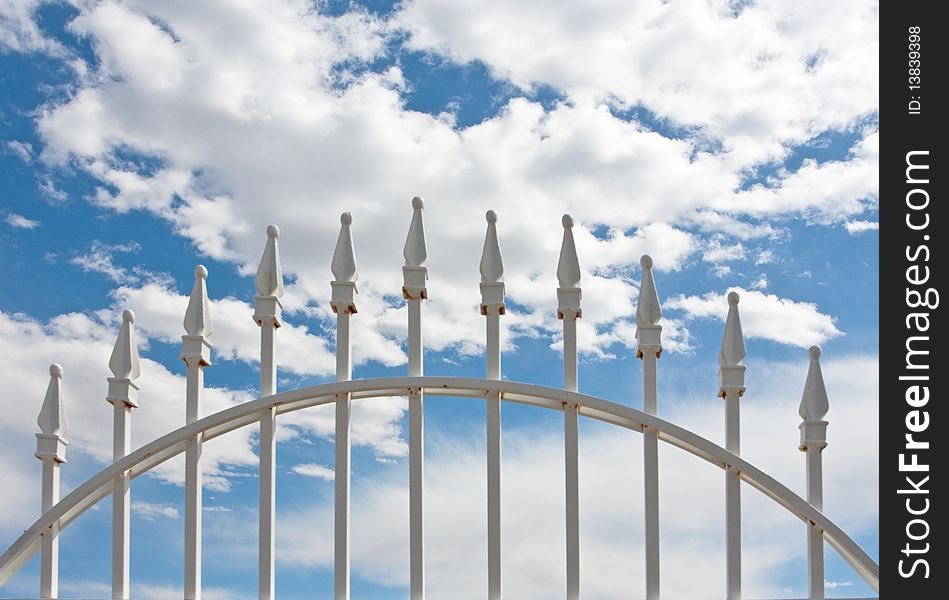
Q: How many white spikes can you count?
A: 11